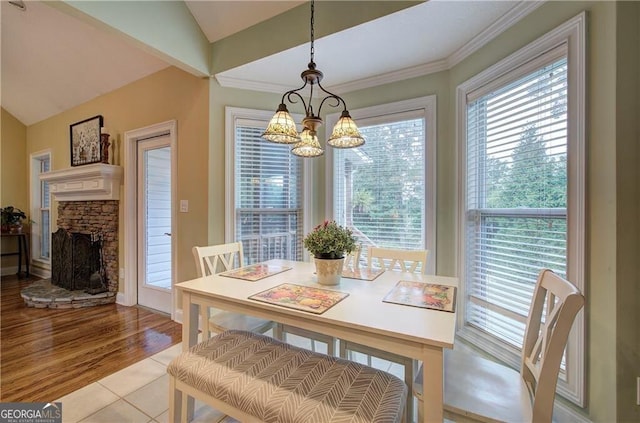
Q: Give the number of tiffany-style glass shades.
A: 3